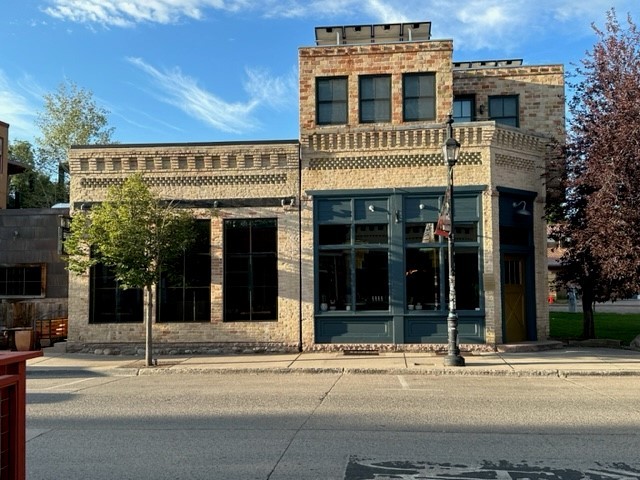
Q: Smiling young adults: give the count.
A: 0